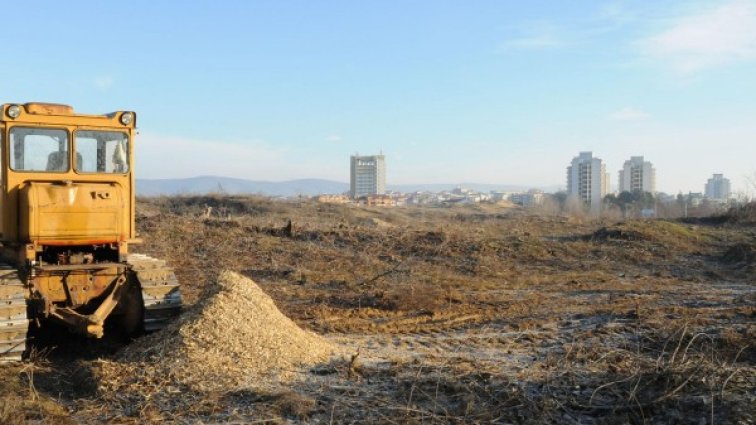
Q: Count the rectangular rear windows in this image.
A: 2